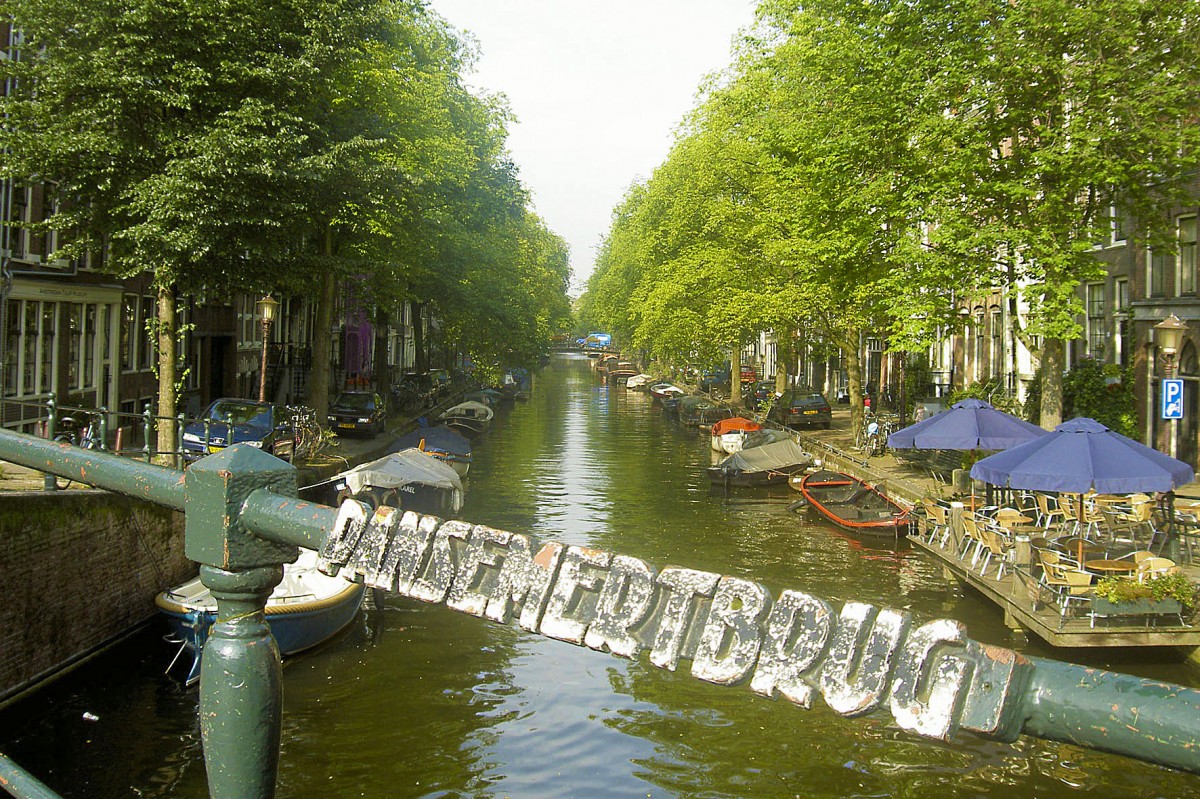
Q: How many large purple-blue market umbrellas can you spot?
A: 2